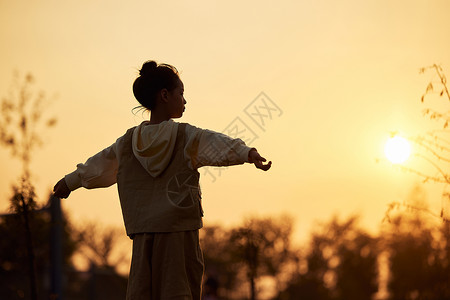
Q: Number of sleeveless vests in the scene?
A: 1